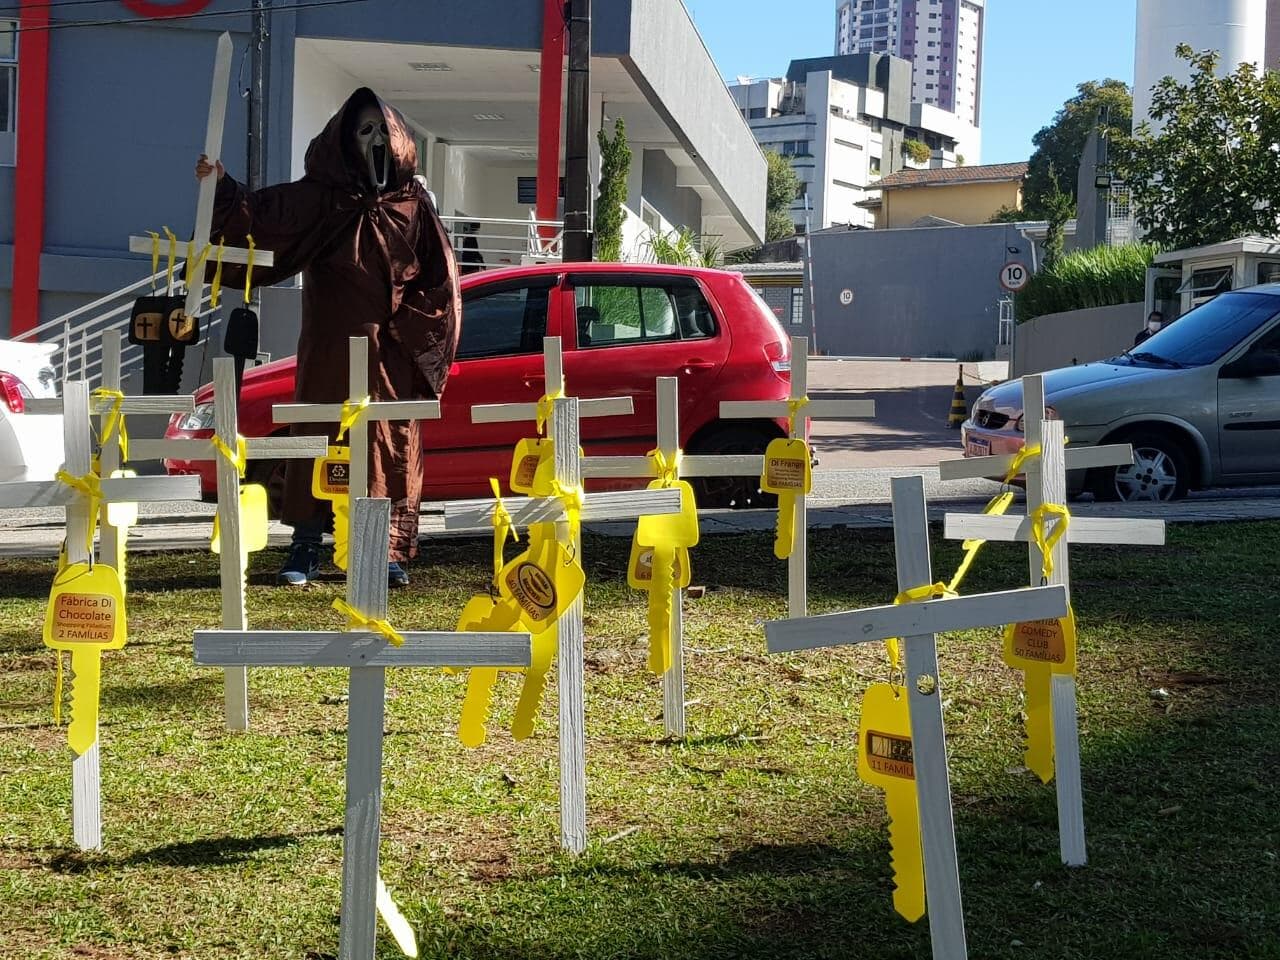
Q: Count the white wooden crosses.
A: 13